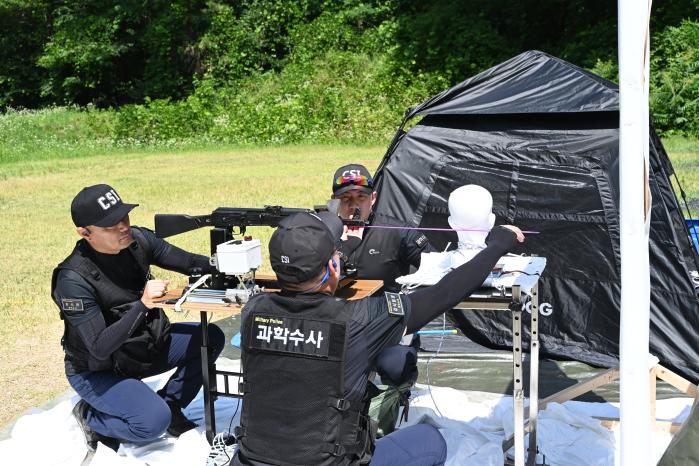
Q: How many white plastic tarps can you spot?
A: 1